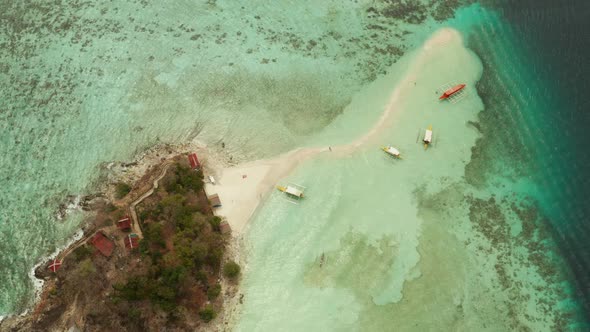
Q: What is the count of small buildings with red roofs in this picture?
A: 5